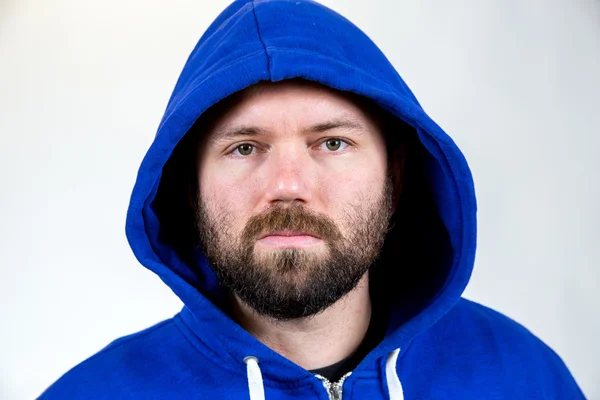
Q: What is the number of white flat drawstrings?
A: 2